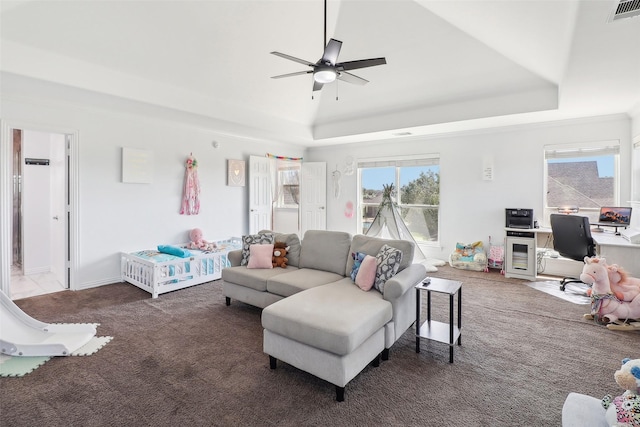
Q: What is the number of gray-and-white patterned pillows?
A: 2